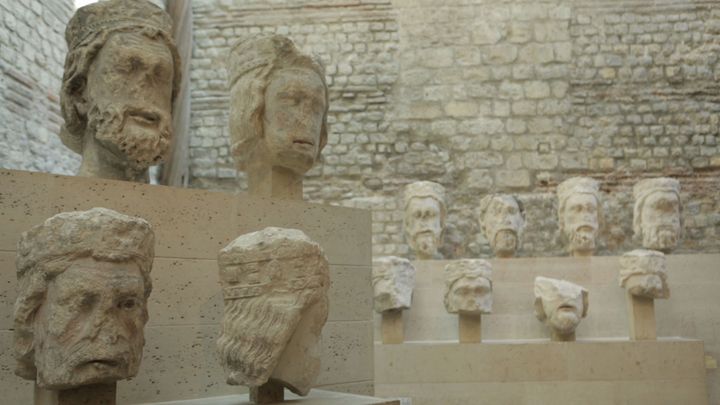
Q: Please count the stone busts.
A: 12